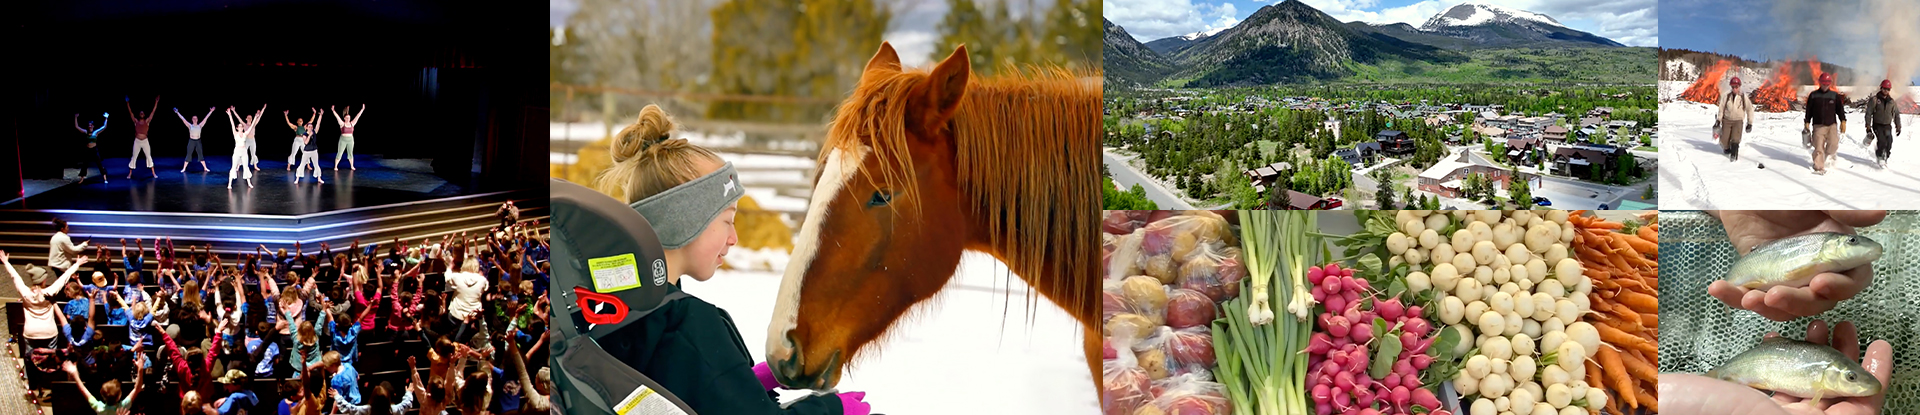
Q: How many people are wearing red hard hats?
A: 3